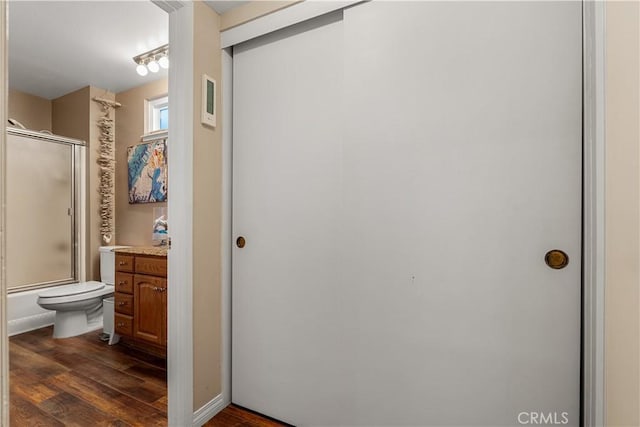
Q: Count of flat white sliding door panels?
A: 2